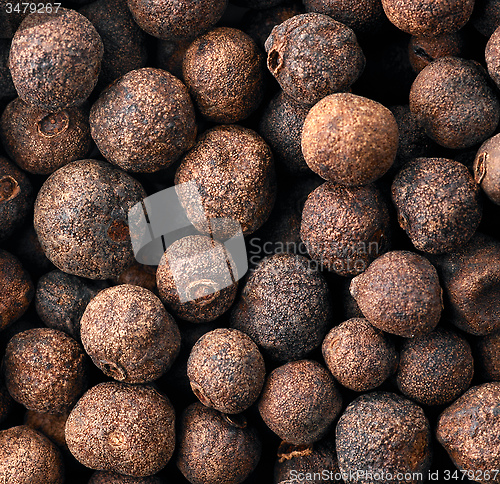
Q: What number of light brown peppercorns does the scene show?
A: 1